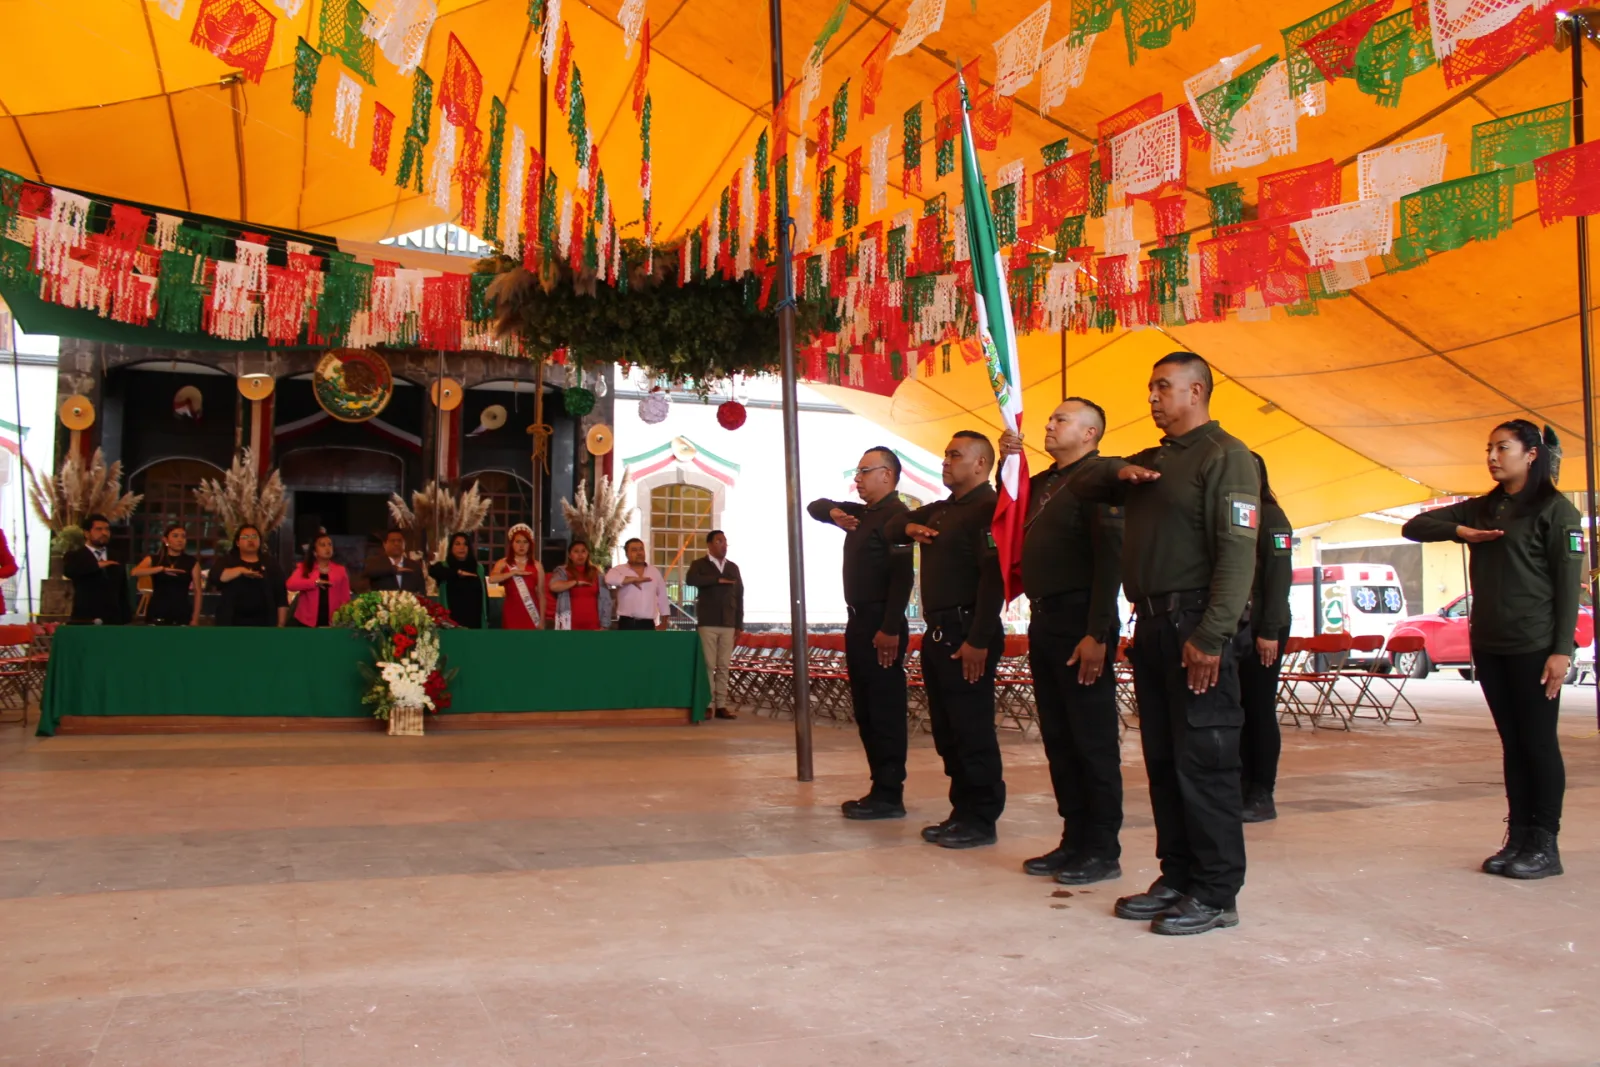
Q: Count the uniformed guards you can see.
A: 6